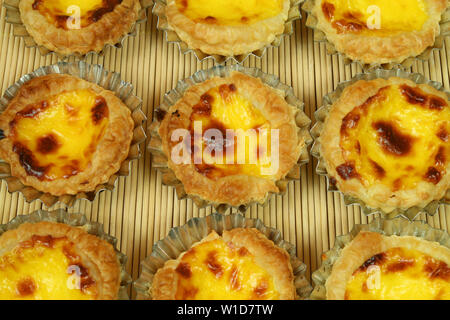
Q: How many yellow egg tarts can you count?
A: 9